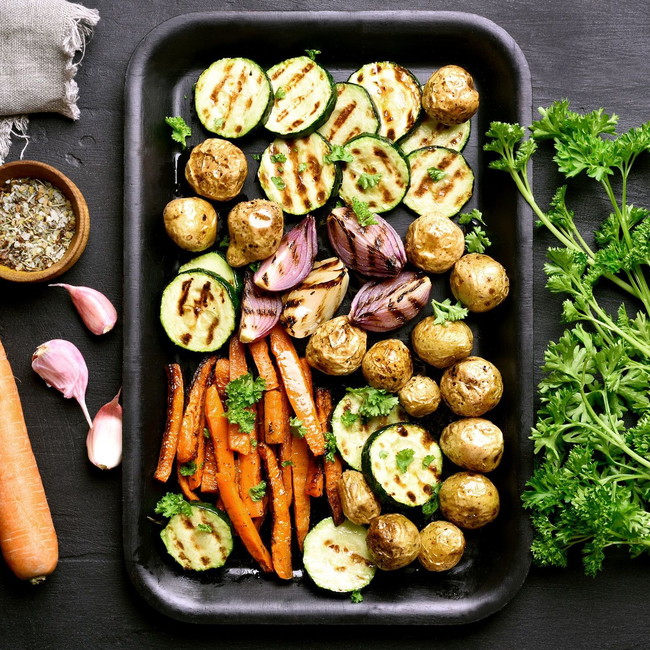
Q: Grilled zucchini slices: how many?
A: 14